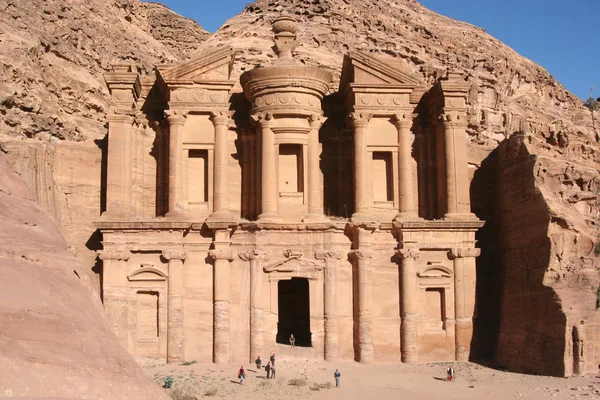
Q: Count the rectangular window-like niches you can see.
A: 5